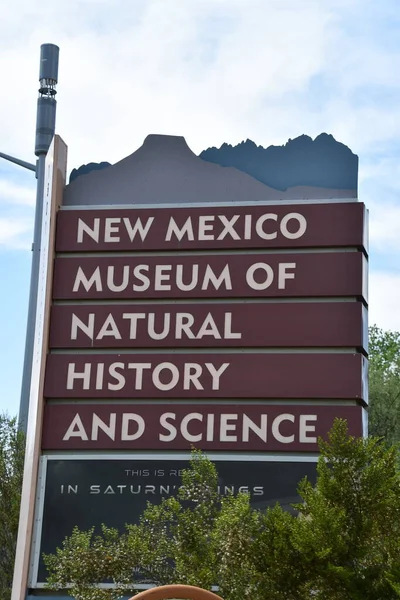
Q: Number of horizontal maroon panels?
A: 5